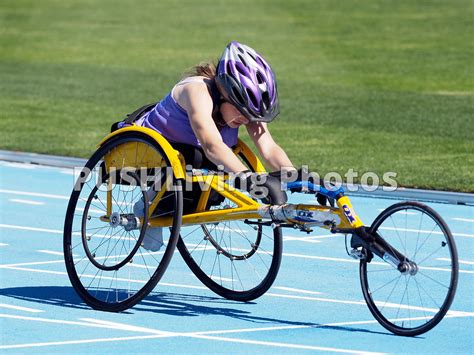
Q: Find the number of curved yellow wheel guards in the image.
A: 2